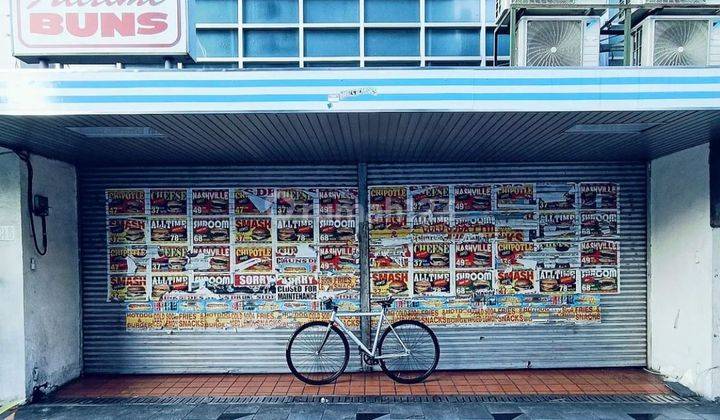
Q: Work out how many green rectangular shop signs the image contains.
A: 0